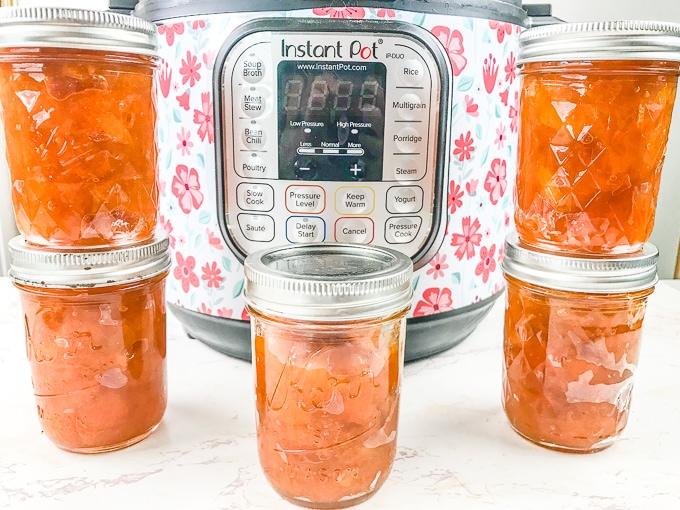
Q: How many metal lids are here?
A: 5